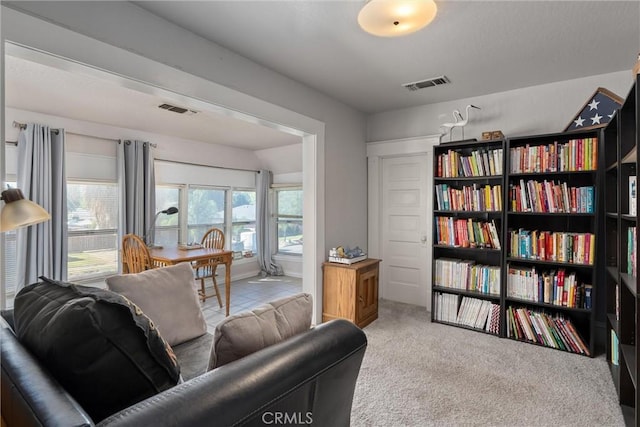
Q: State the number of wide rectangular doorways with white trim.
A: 1